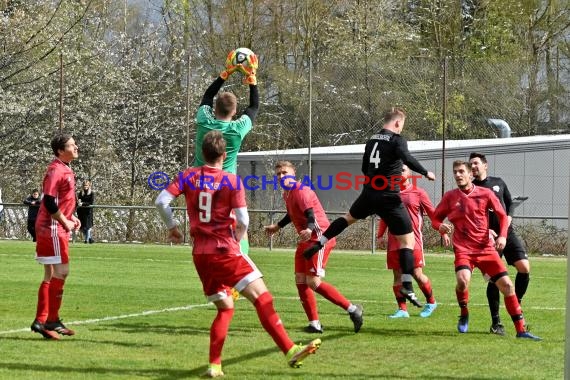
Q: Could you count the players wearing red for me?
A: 5